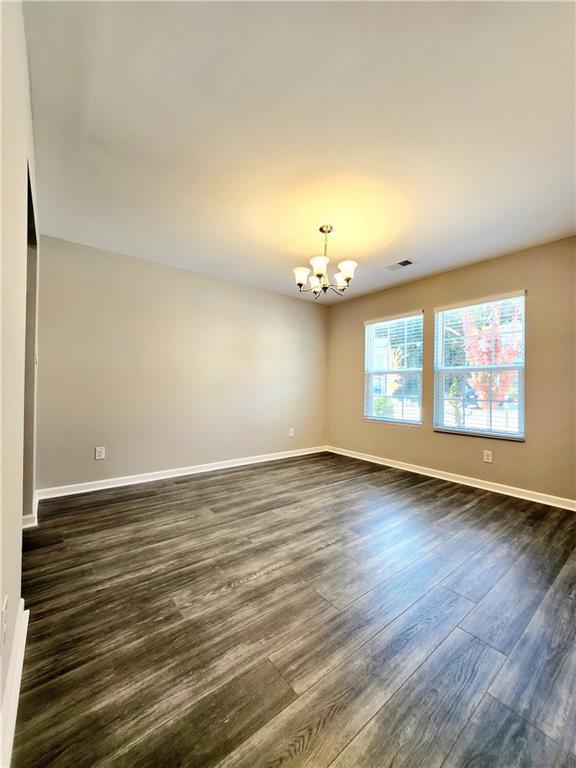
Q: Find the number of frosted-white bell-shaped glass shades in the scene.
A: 5